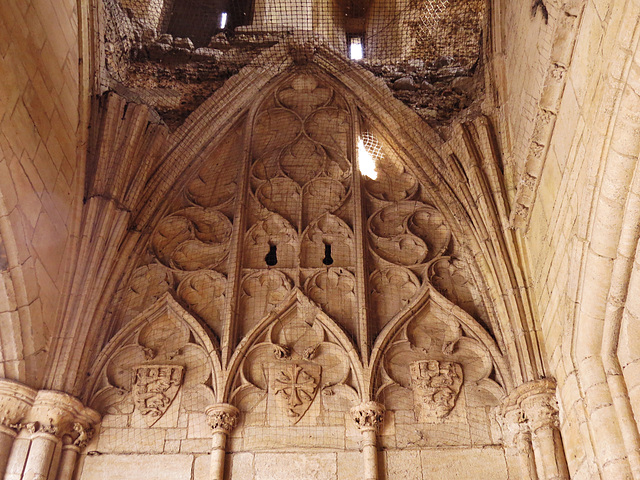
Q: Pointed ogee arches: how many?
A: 3